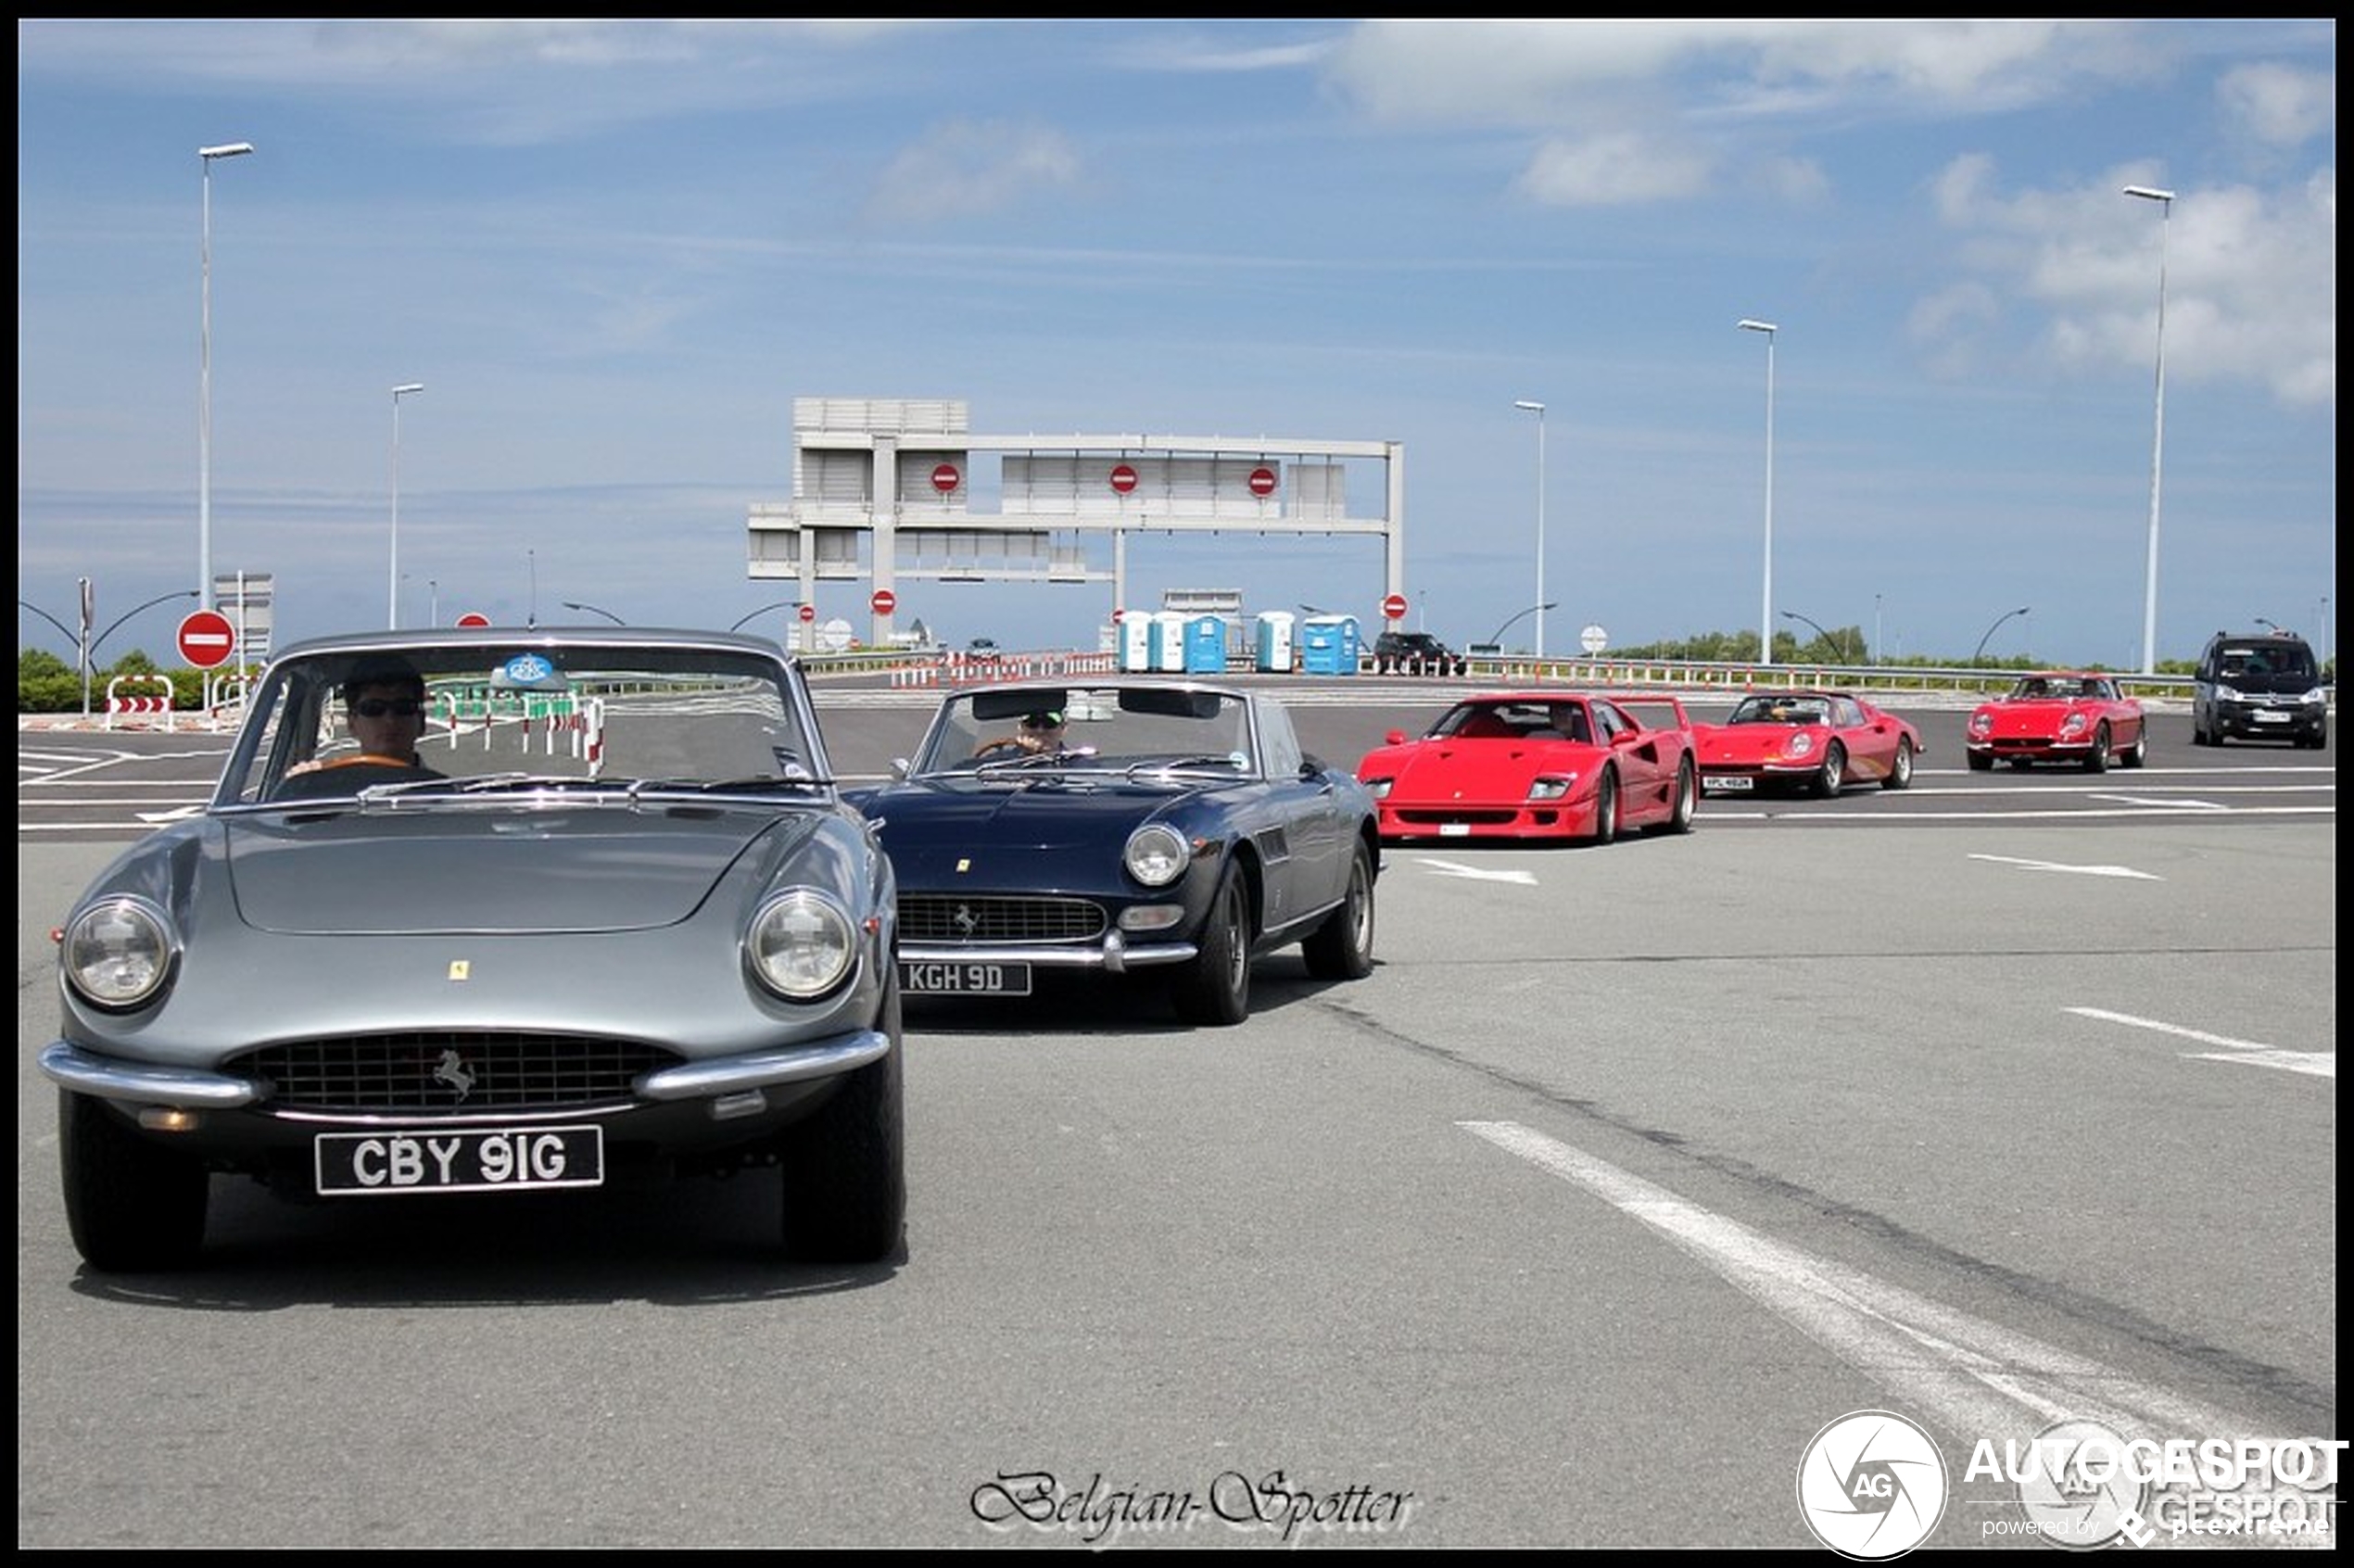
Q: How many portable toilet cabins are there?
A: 5